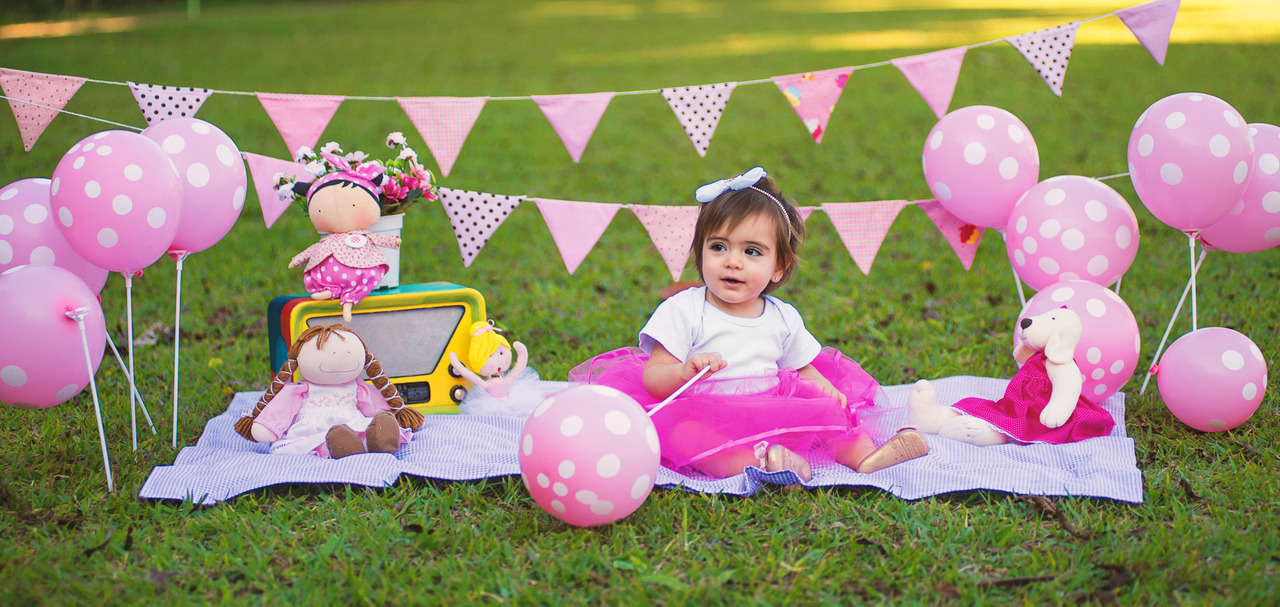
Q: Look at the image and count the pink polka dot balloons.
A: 11